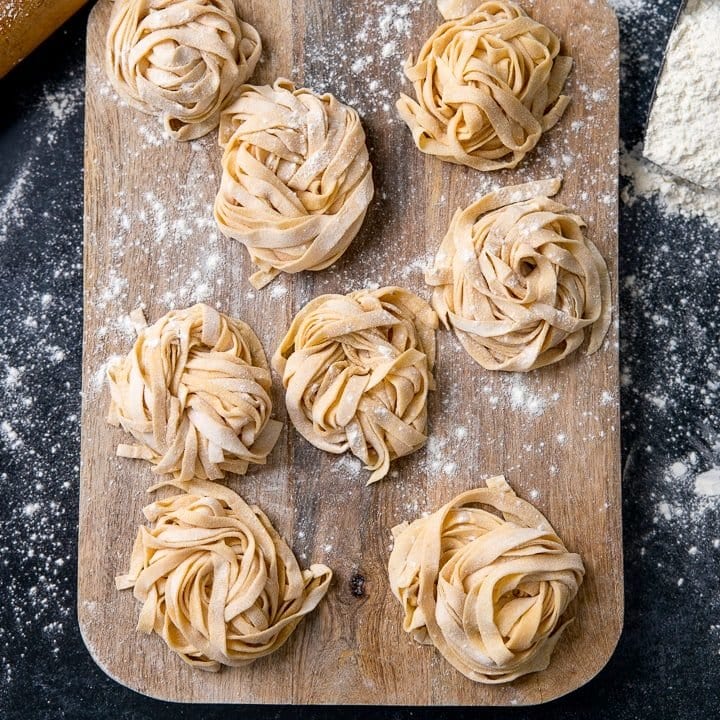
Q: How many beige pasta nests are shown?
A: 8